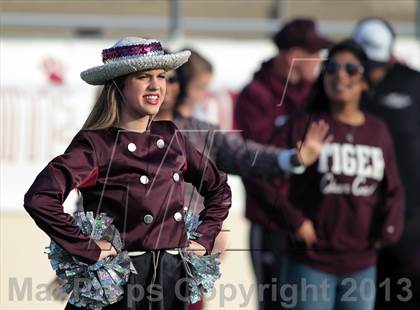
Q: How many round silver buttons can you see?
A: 6